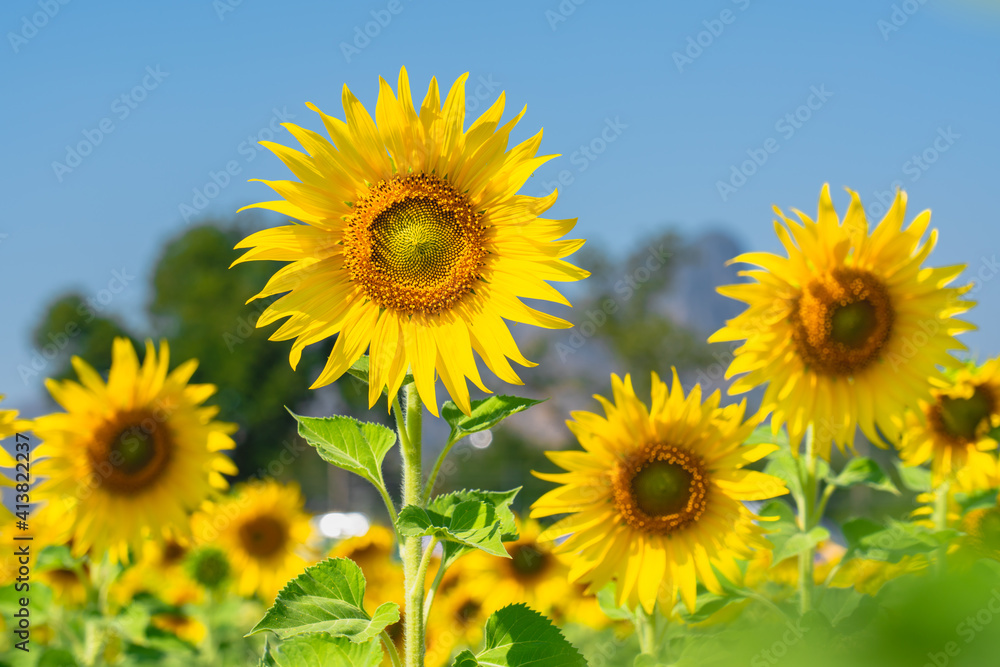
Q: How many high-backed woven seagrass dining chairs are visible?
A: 0